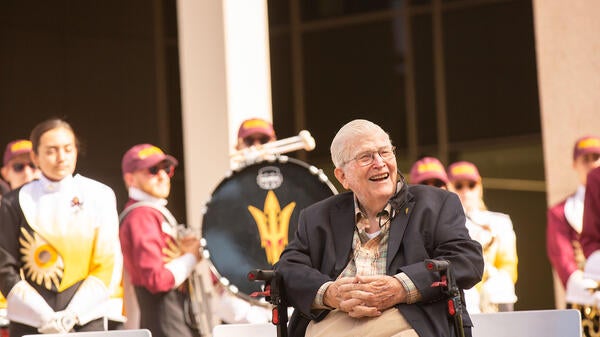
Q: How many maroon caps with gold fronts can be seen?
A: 6